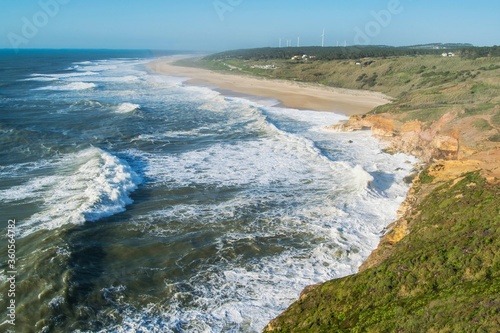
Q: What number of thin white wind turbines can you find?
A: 7